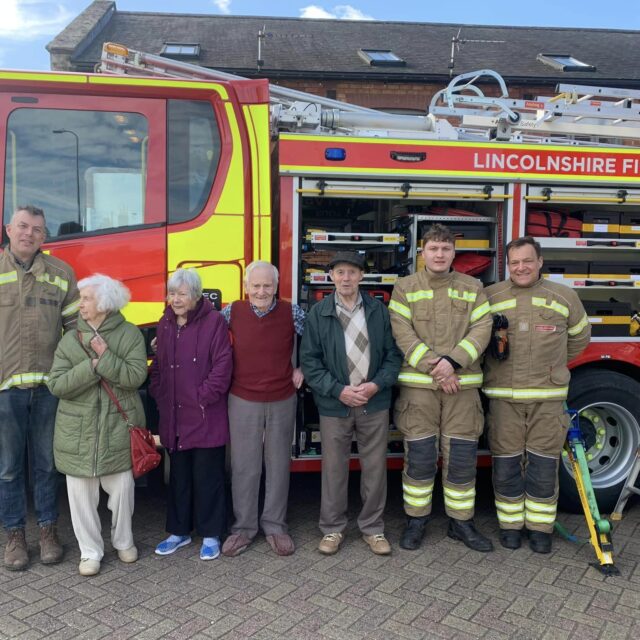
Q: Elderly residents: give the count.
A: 4